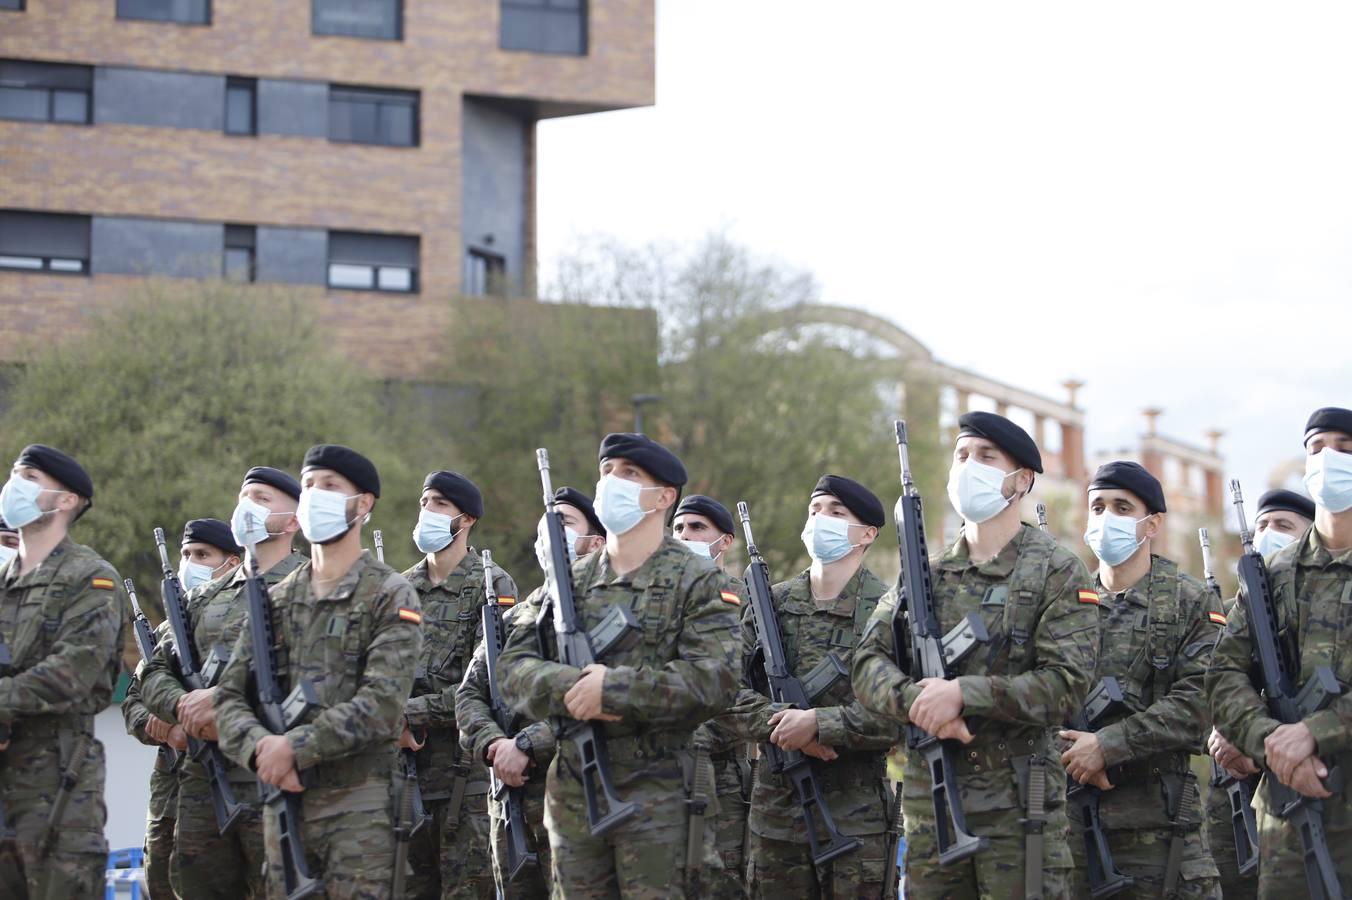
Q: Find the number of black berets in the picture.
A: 14